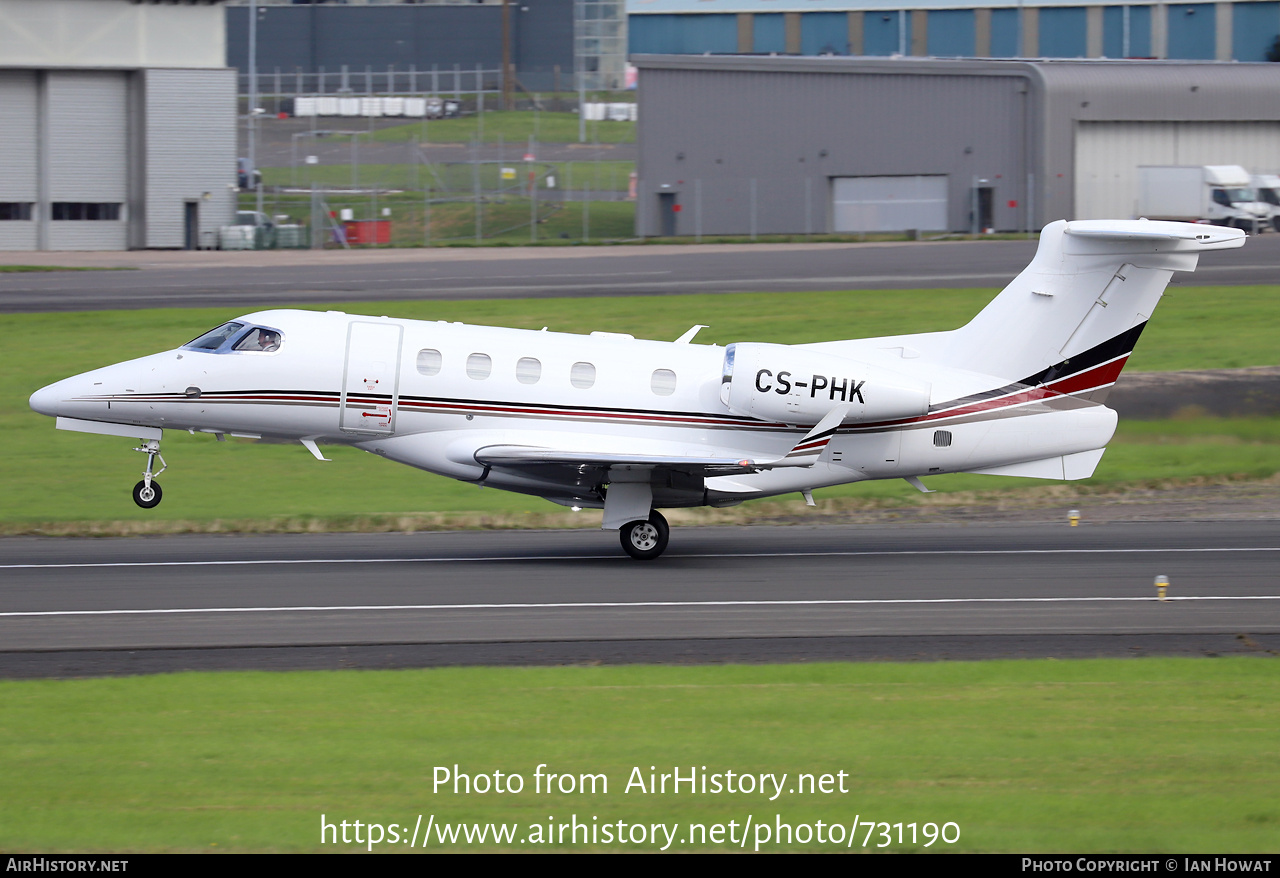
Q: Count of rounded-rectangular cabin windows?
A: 5